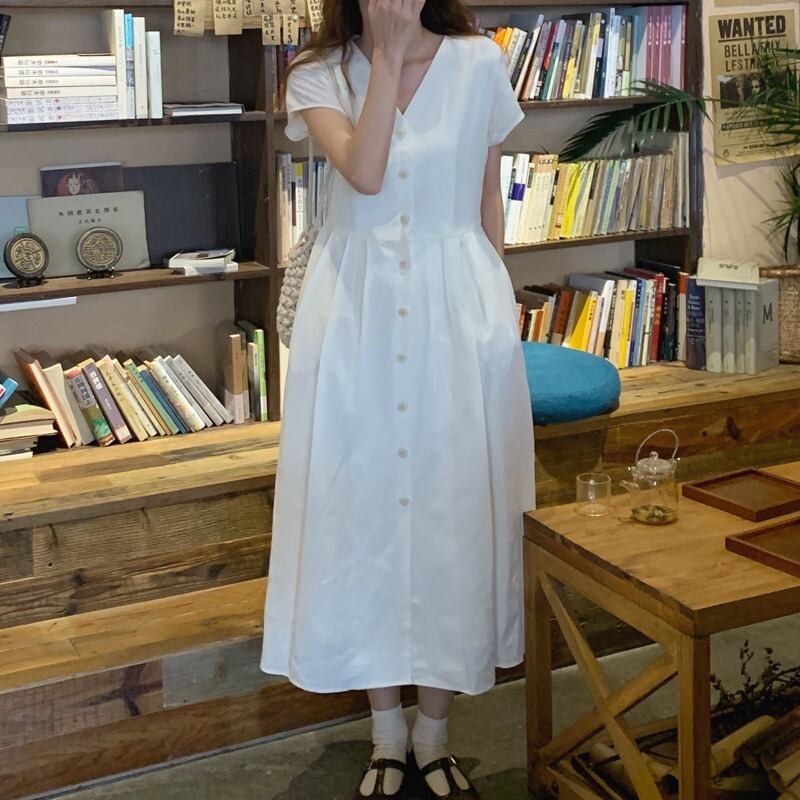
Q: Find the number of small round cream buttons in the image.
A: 9